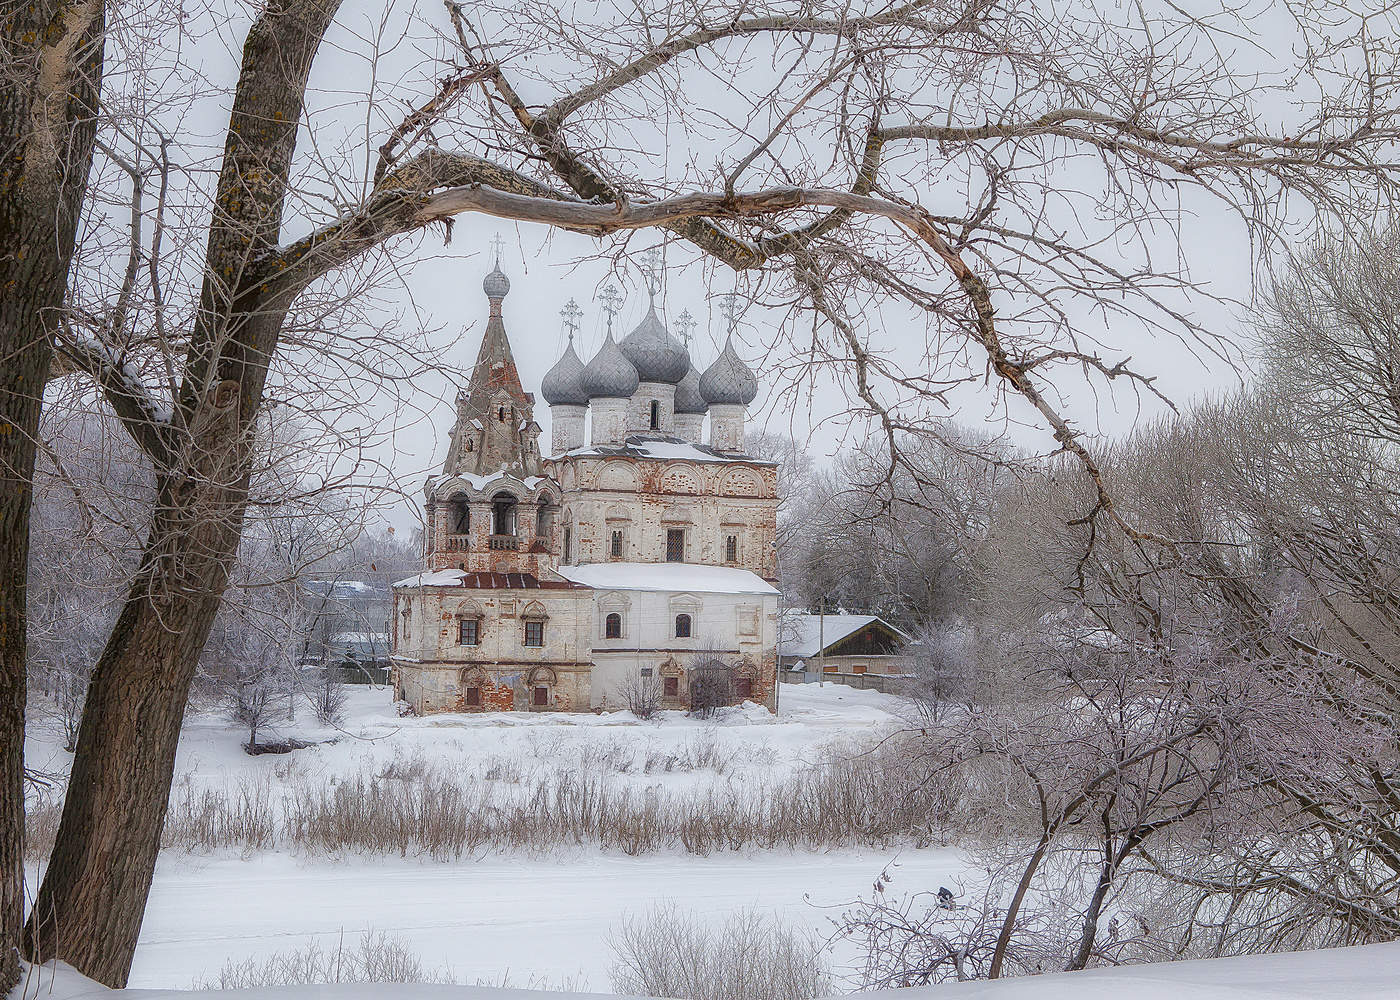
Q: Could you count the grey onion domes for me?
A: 6